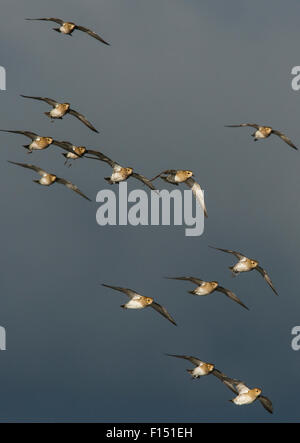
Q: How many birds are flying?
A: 13